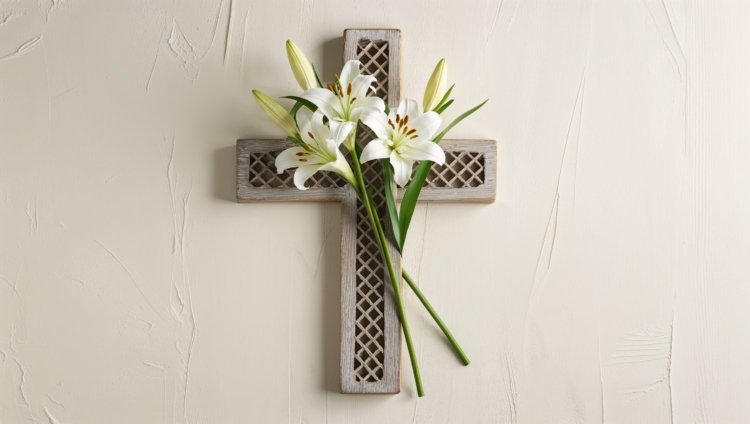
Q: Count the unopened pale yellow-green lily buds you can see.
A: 3